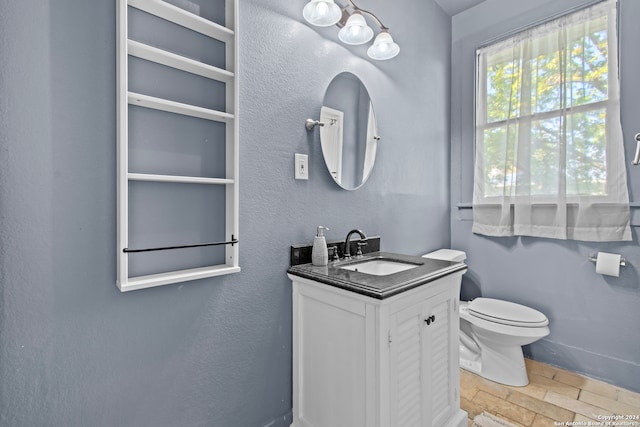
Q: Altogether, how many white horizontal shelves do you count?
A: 5